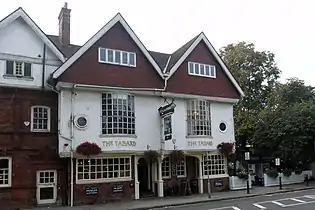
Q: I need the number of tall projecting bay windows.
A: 2